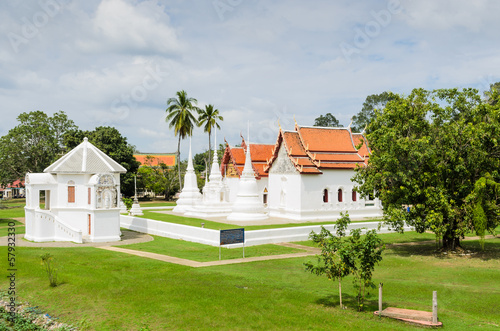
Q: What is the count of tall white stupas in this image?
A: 3